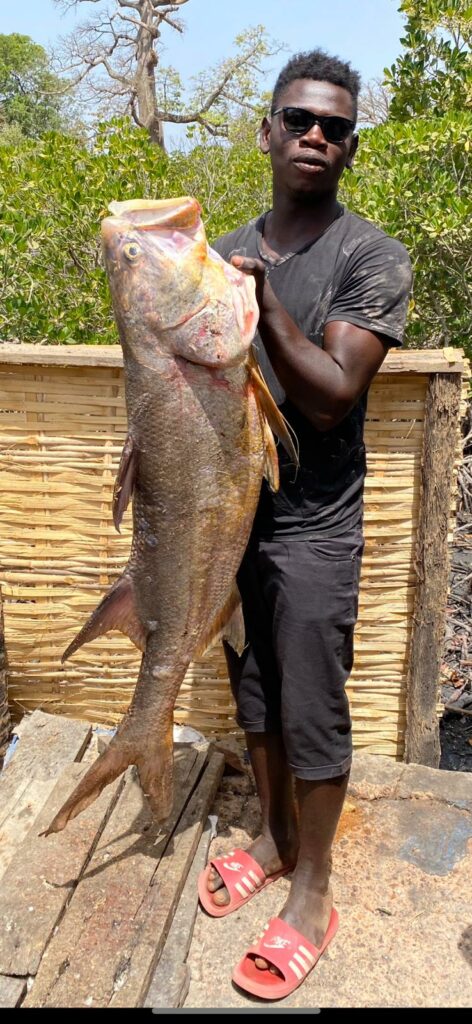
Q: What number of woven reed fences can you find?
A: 1